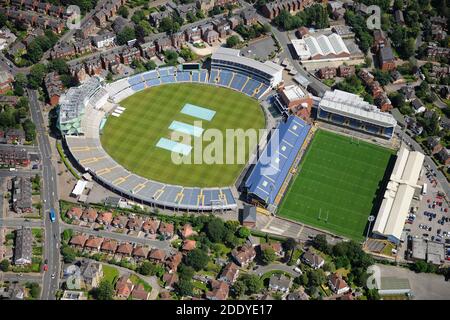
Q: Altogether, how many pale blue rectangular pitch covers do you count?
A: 3